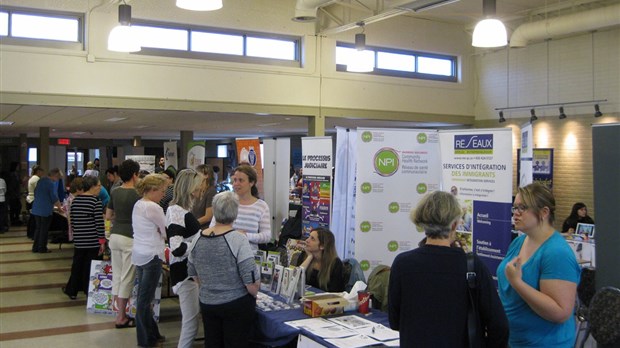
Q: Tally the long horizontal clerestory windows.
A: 3